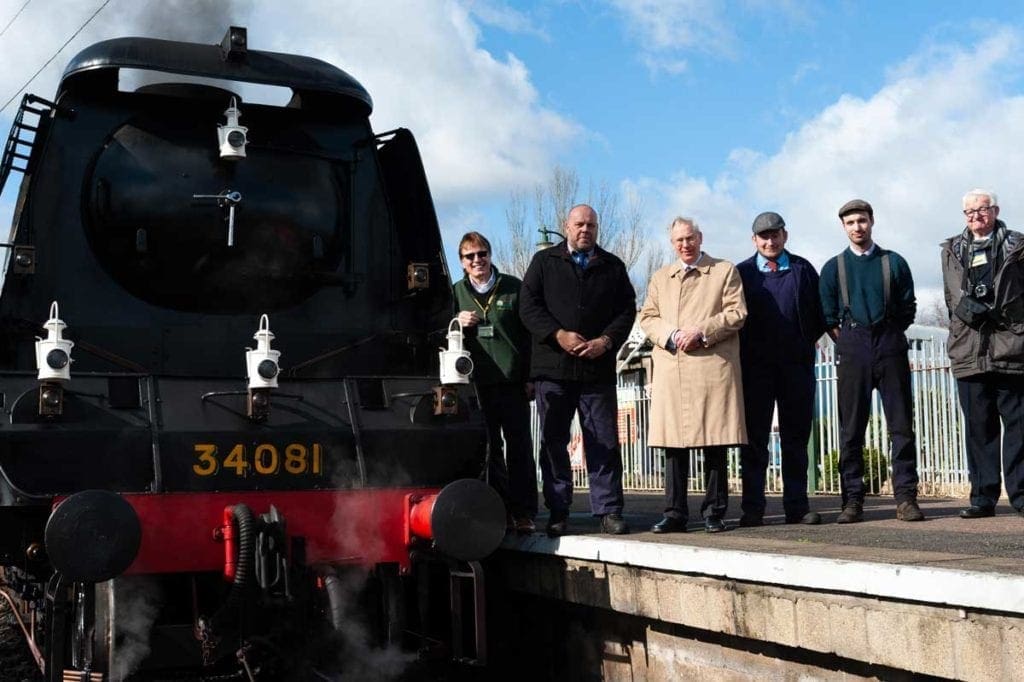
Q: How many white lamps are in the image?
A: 4